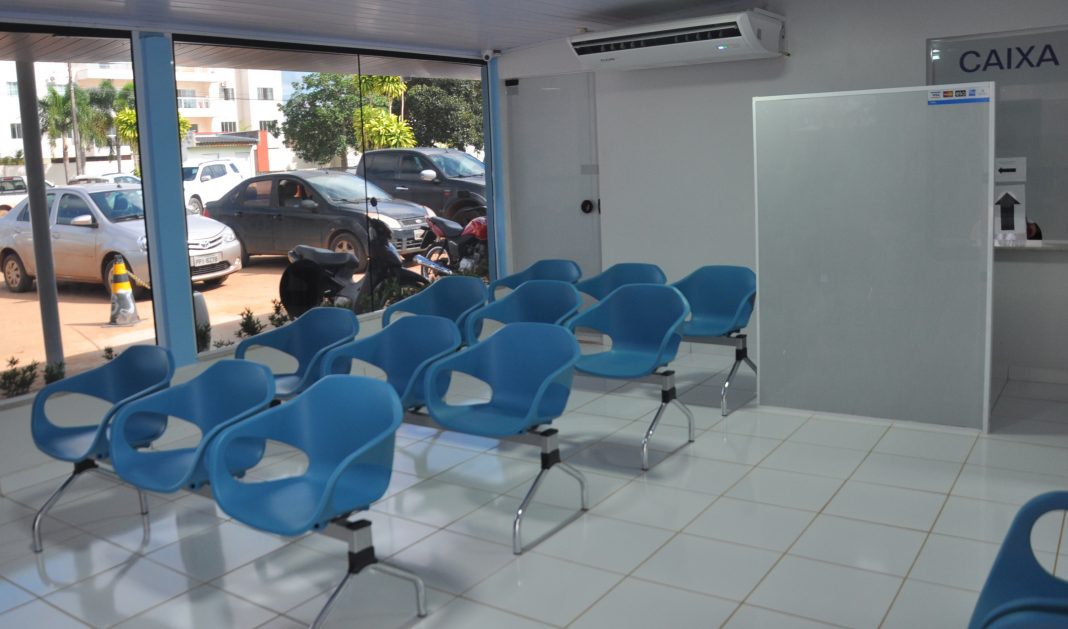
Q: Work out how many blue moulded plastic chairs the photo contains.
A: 13